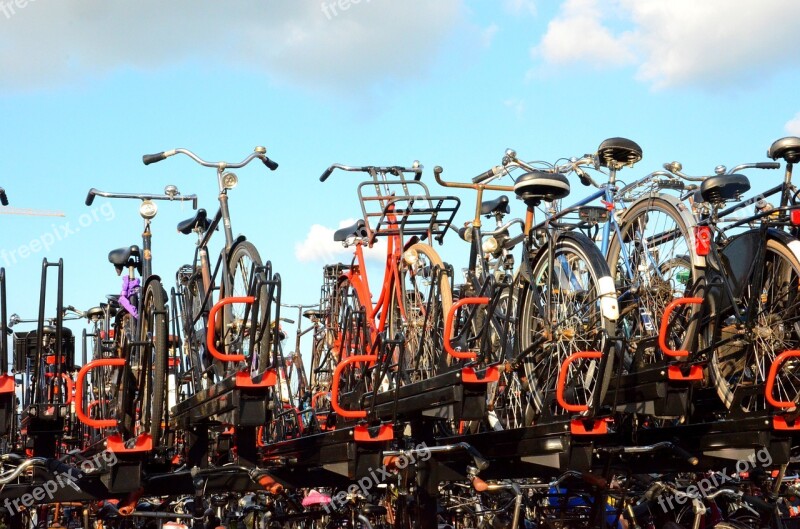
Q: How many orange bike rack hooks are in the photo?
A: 7